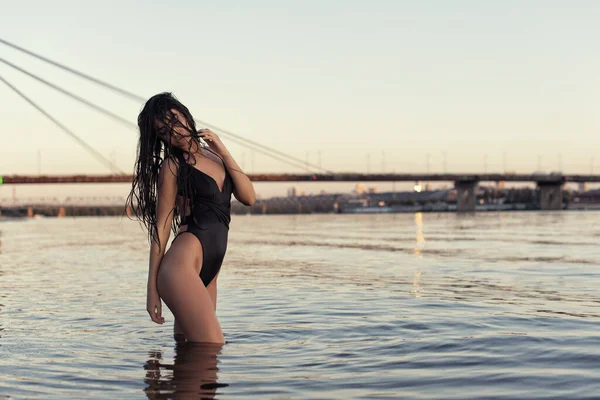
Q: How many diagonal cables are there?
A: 3